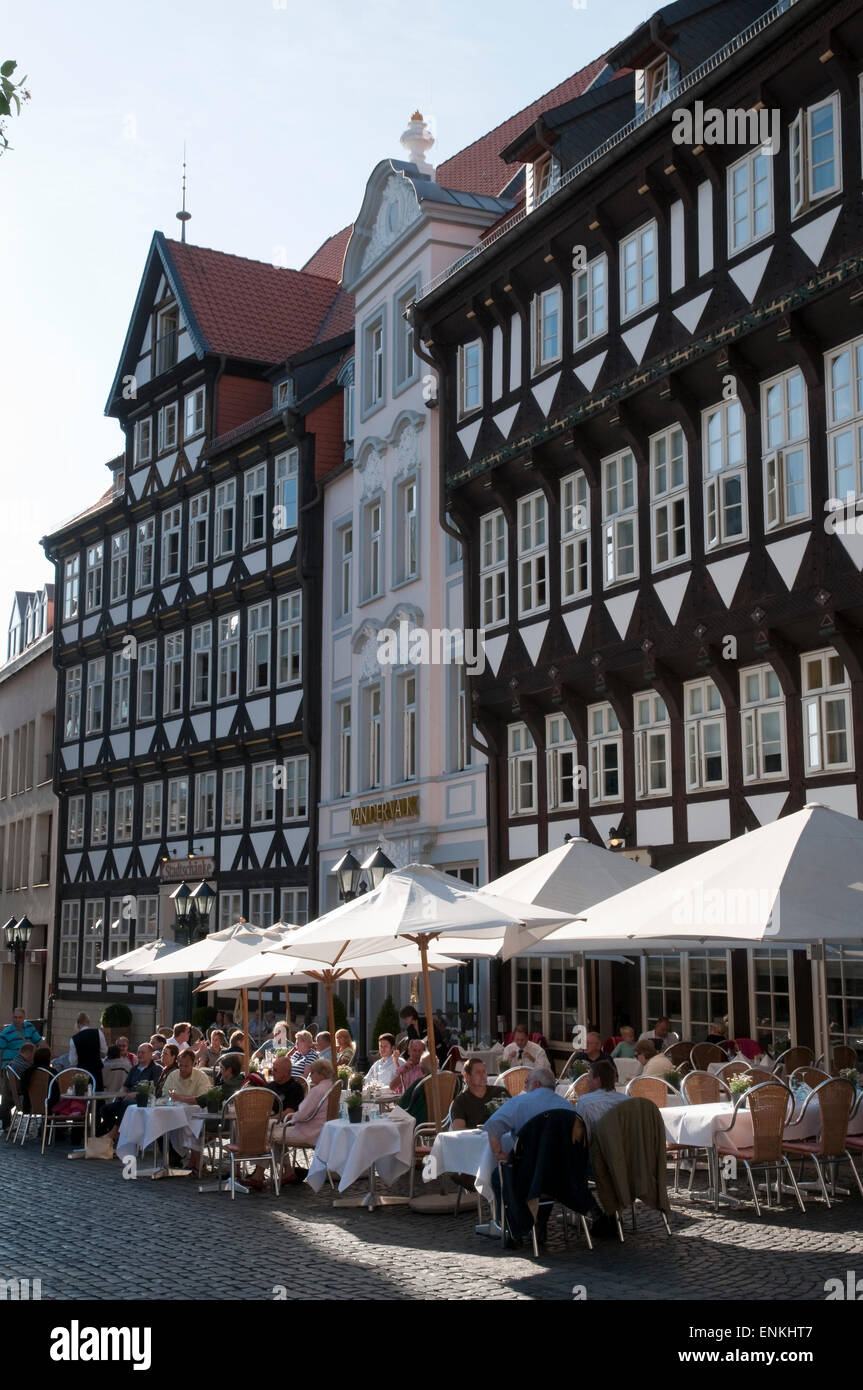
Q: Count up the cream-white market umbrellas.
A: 7